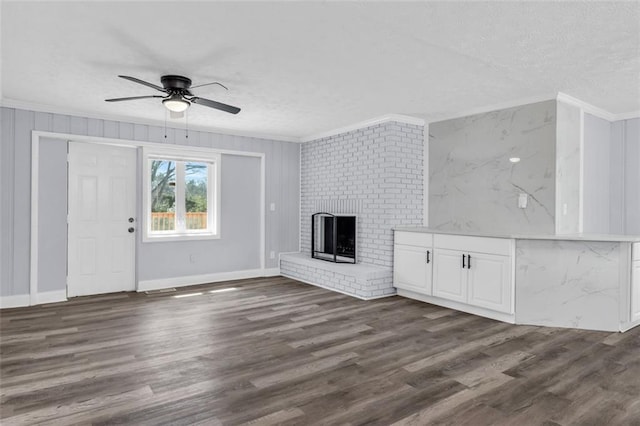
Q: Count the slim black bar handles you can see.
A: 3